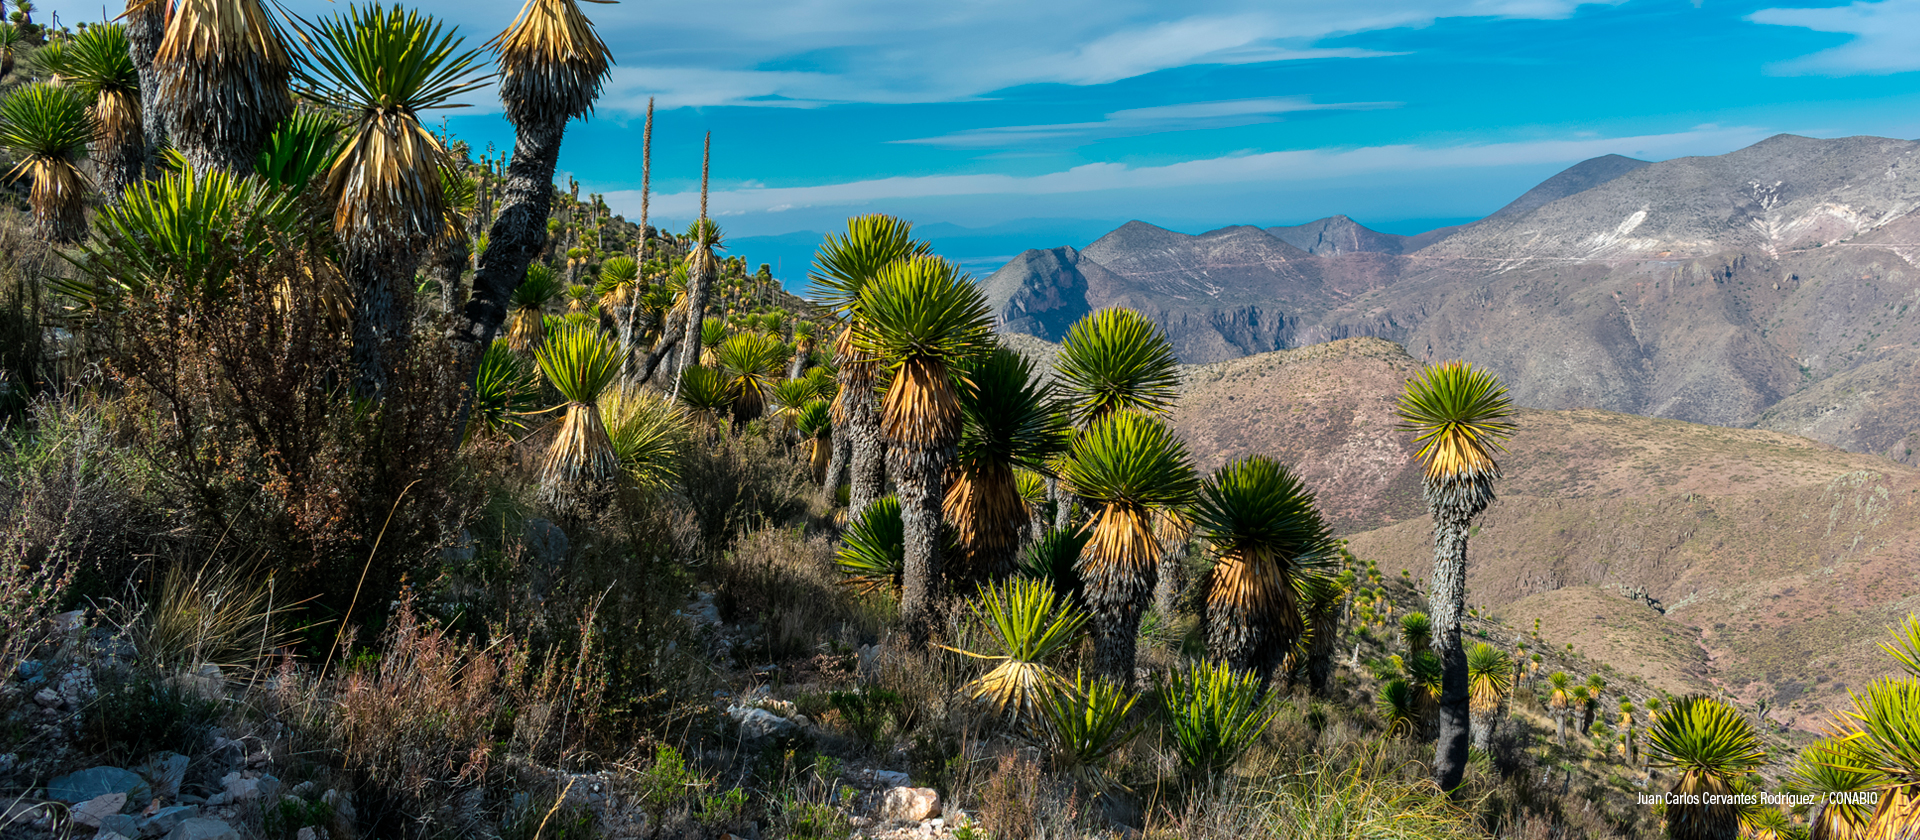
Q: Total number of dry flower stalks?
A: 2